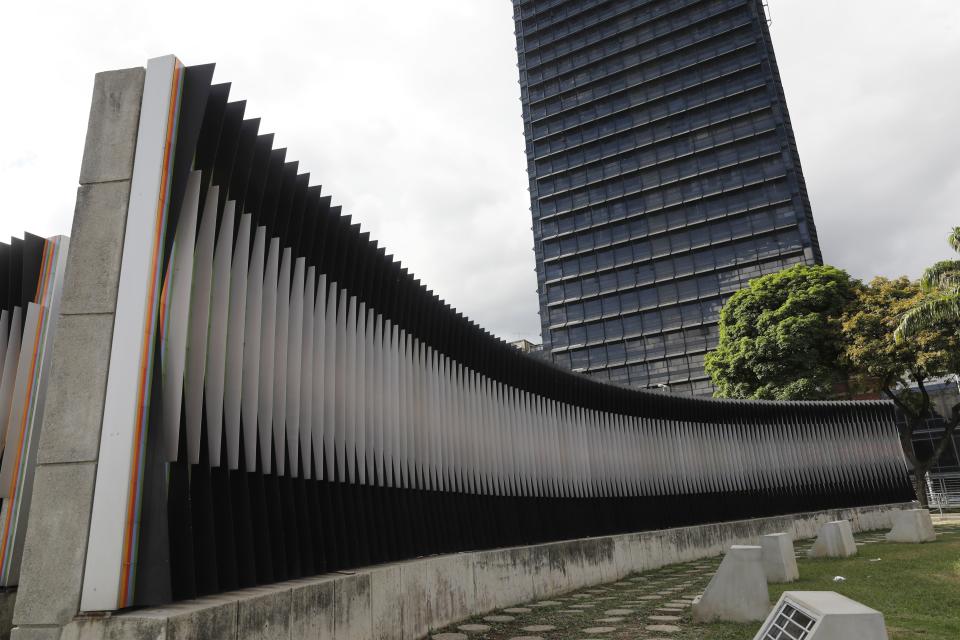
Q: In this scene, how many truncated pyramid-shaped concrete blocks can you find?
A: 5